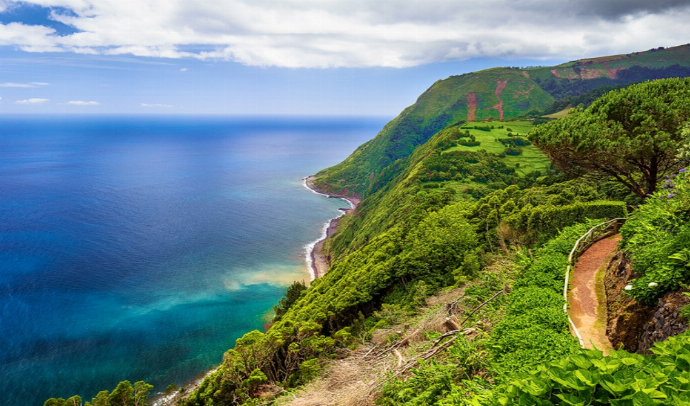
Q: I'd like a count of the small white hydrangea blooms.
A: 2